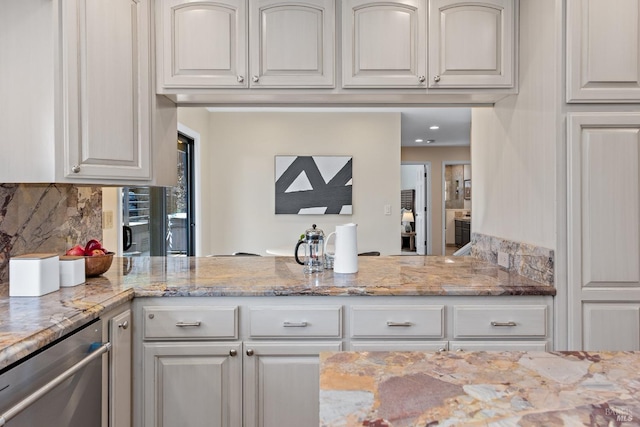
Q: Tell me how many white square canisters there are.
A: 2